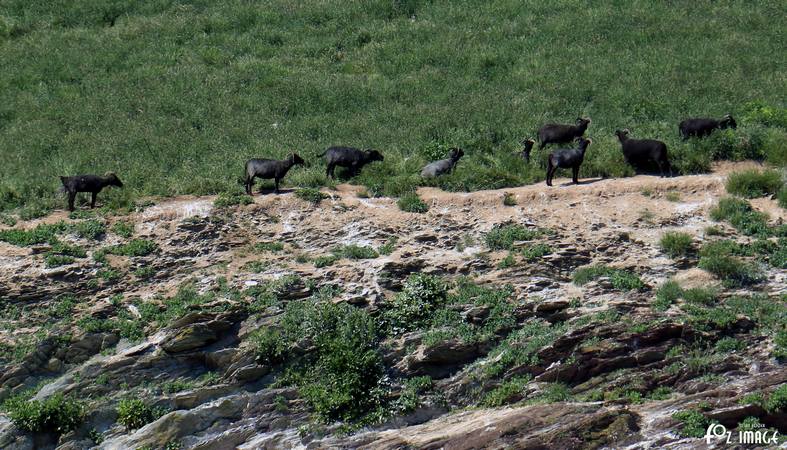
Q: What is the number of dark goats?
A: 9